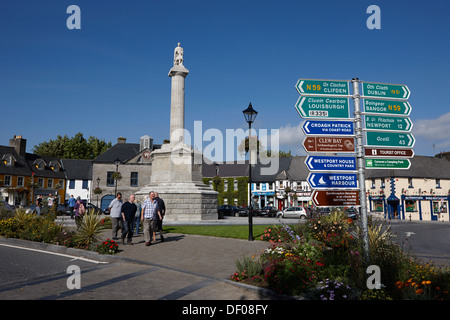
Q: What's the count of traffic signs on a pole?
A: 13